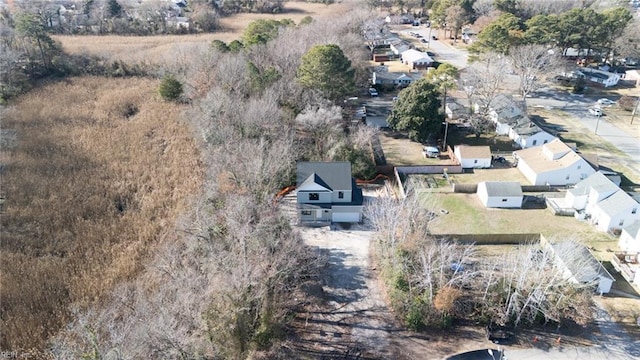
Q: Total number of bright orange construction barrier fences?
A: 2